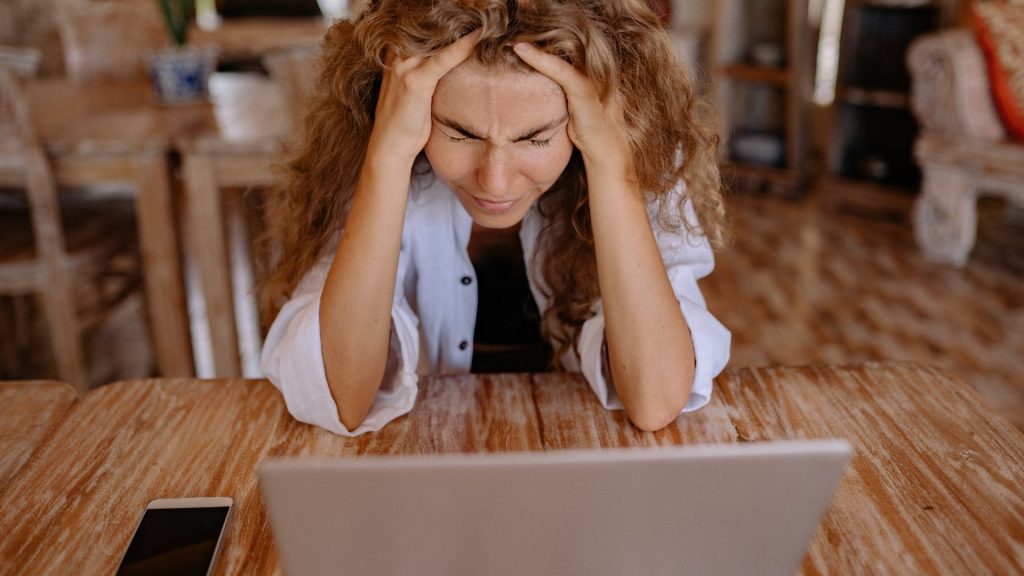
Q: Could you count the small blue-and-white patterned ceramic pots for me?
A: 1